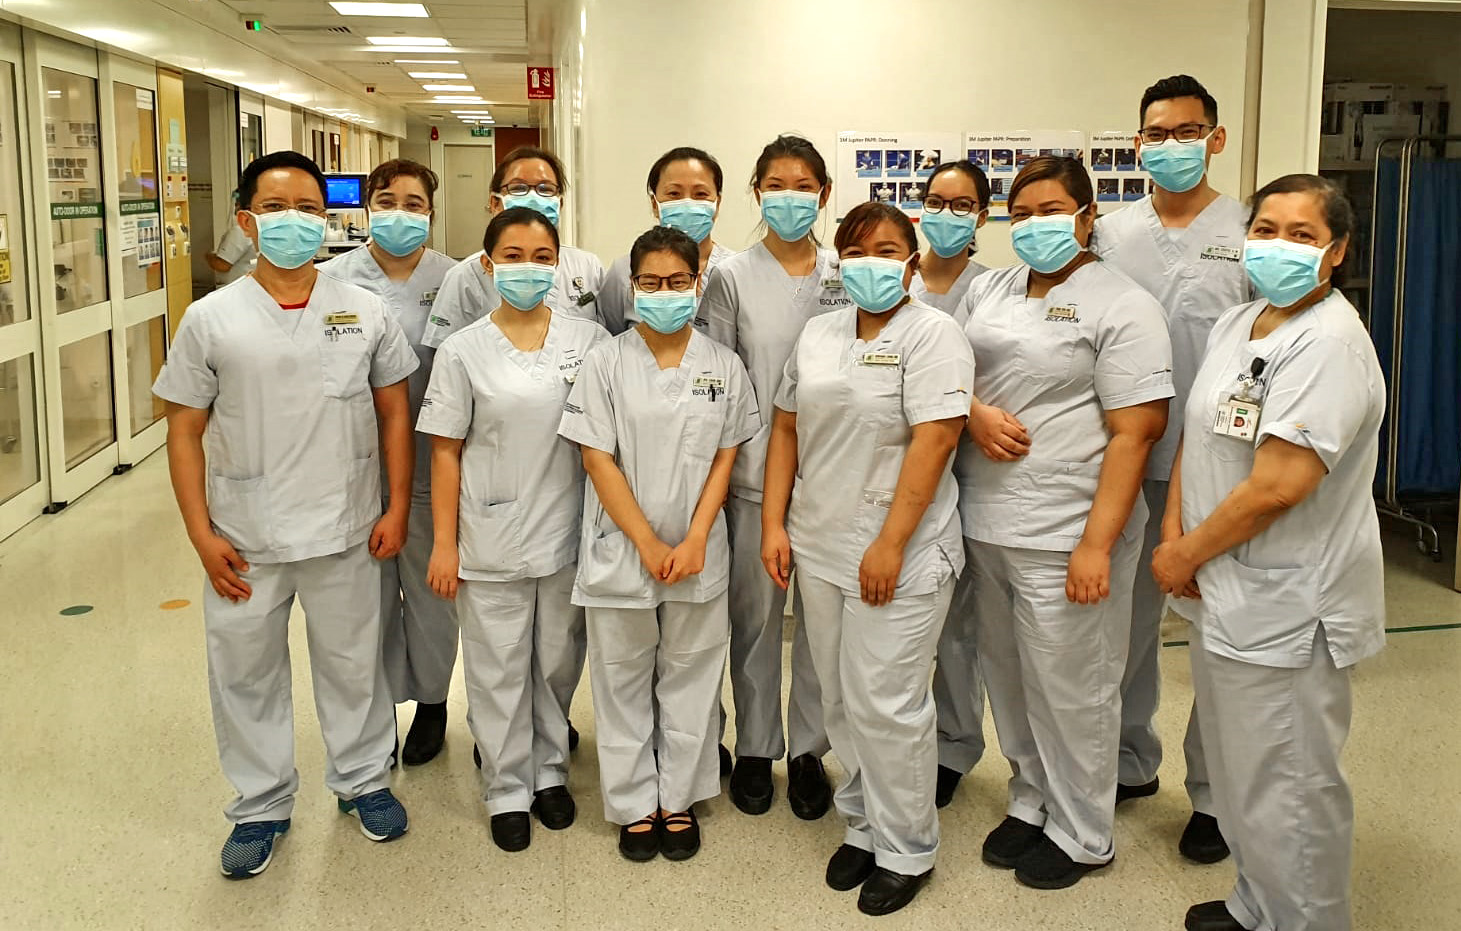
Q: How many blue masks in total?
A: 12